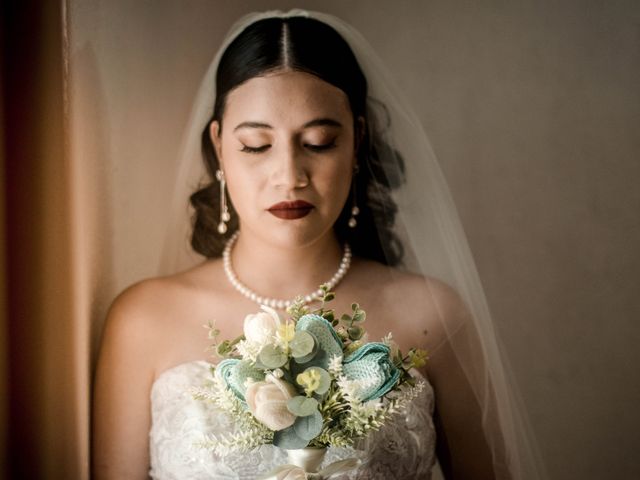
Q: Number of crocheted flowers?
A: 3